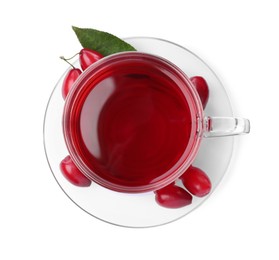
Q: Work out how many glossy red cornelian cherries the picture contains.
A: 6